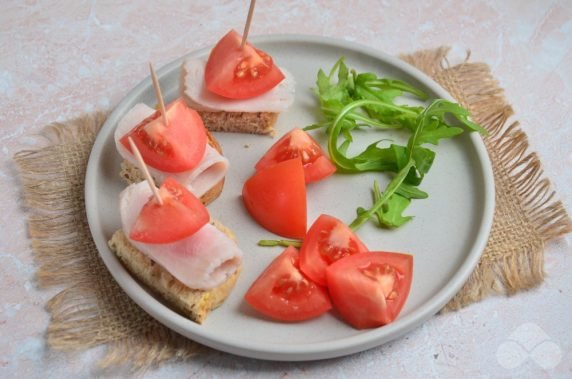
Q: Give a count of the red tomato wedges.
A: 8